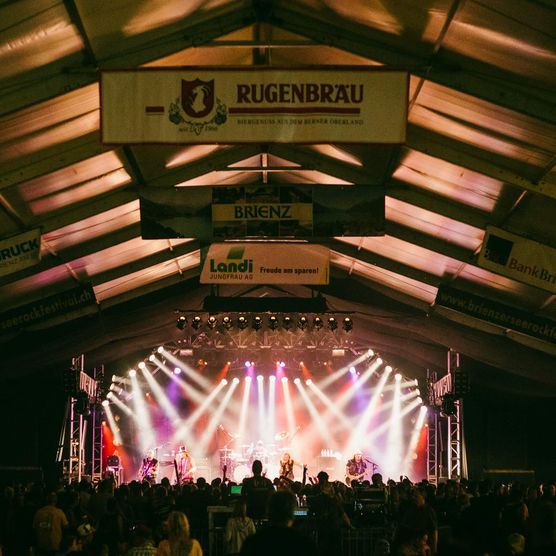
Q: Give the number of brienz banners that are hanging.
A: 1